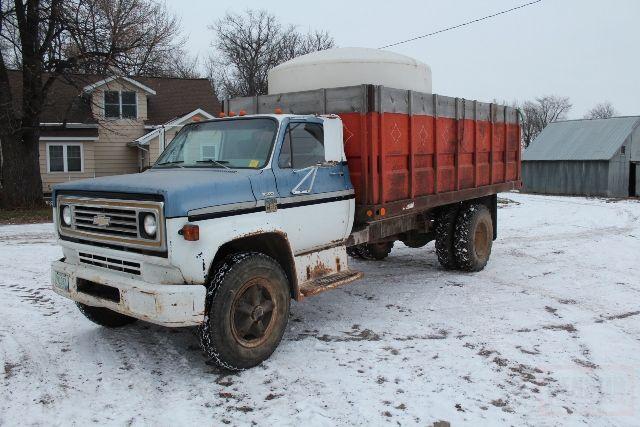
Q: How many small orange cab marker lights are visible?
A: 5